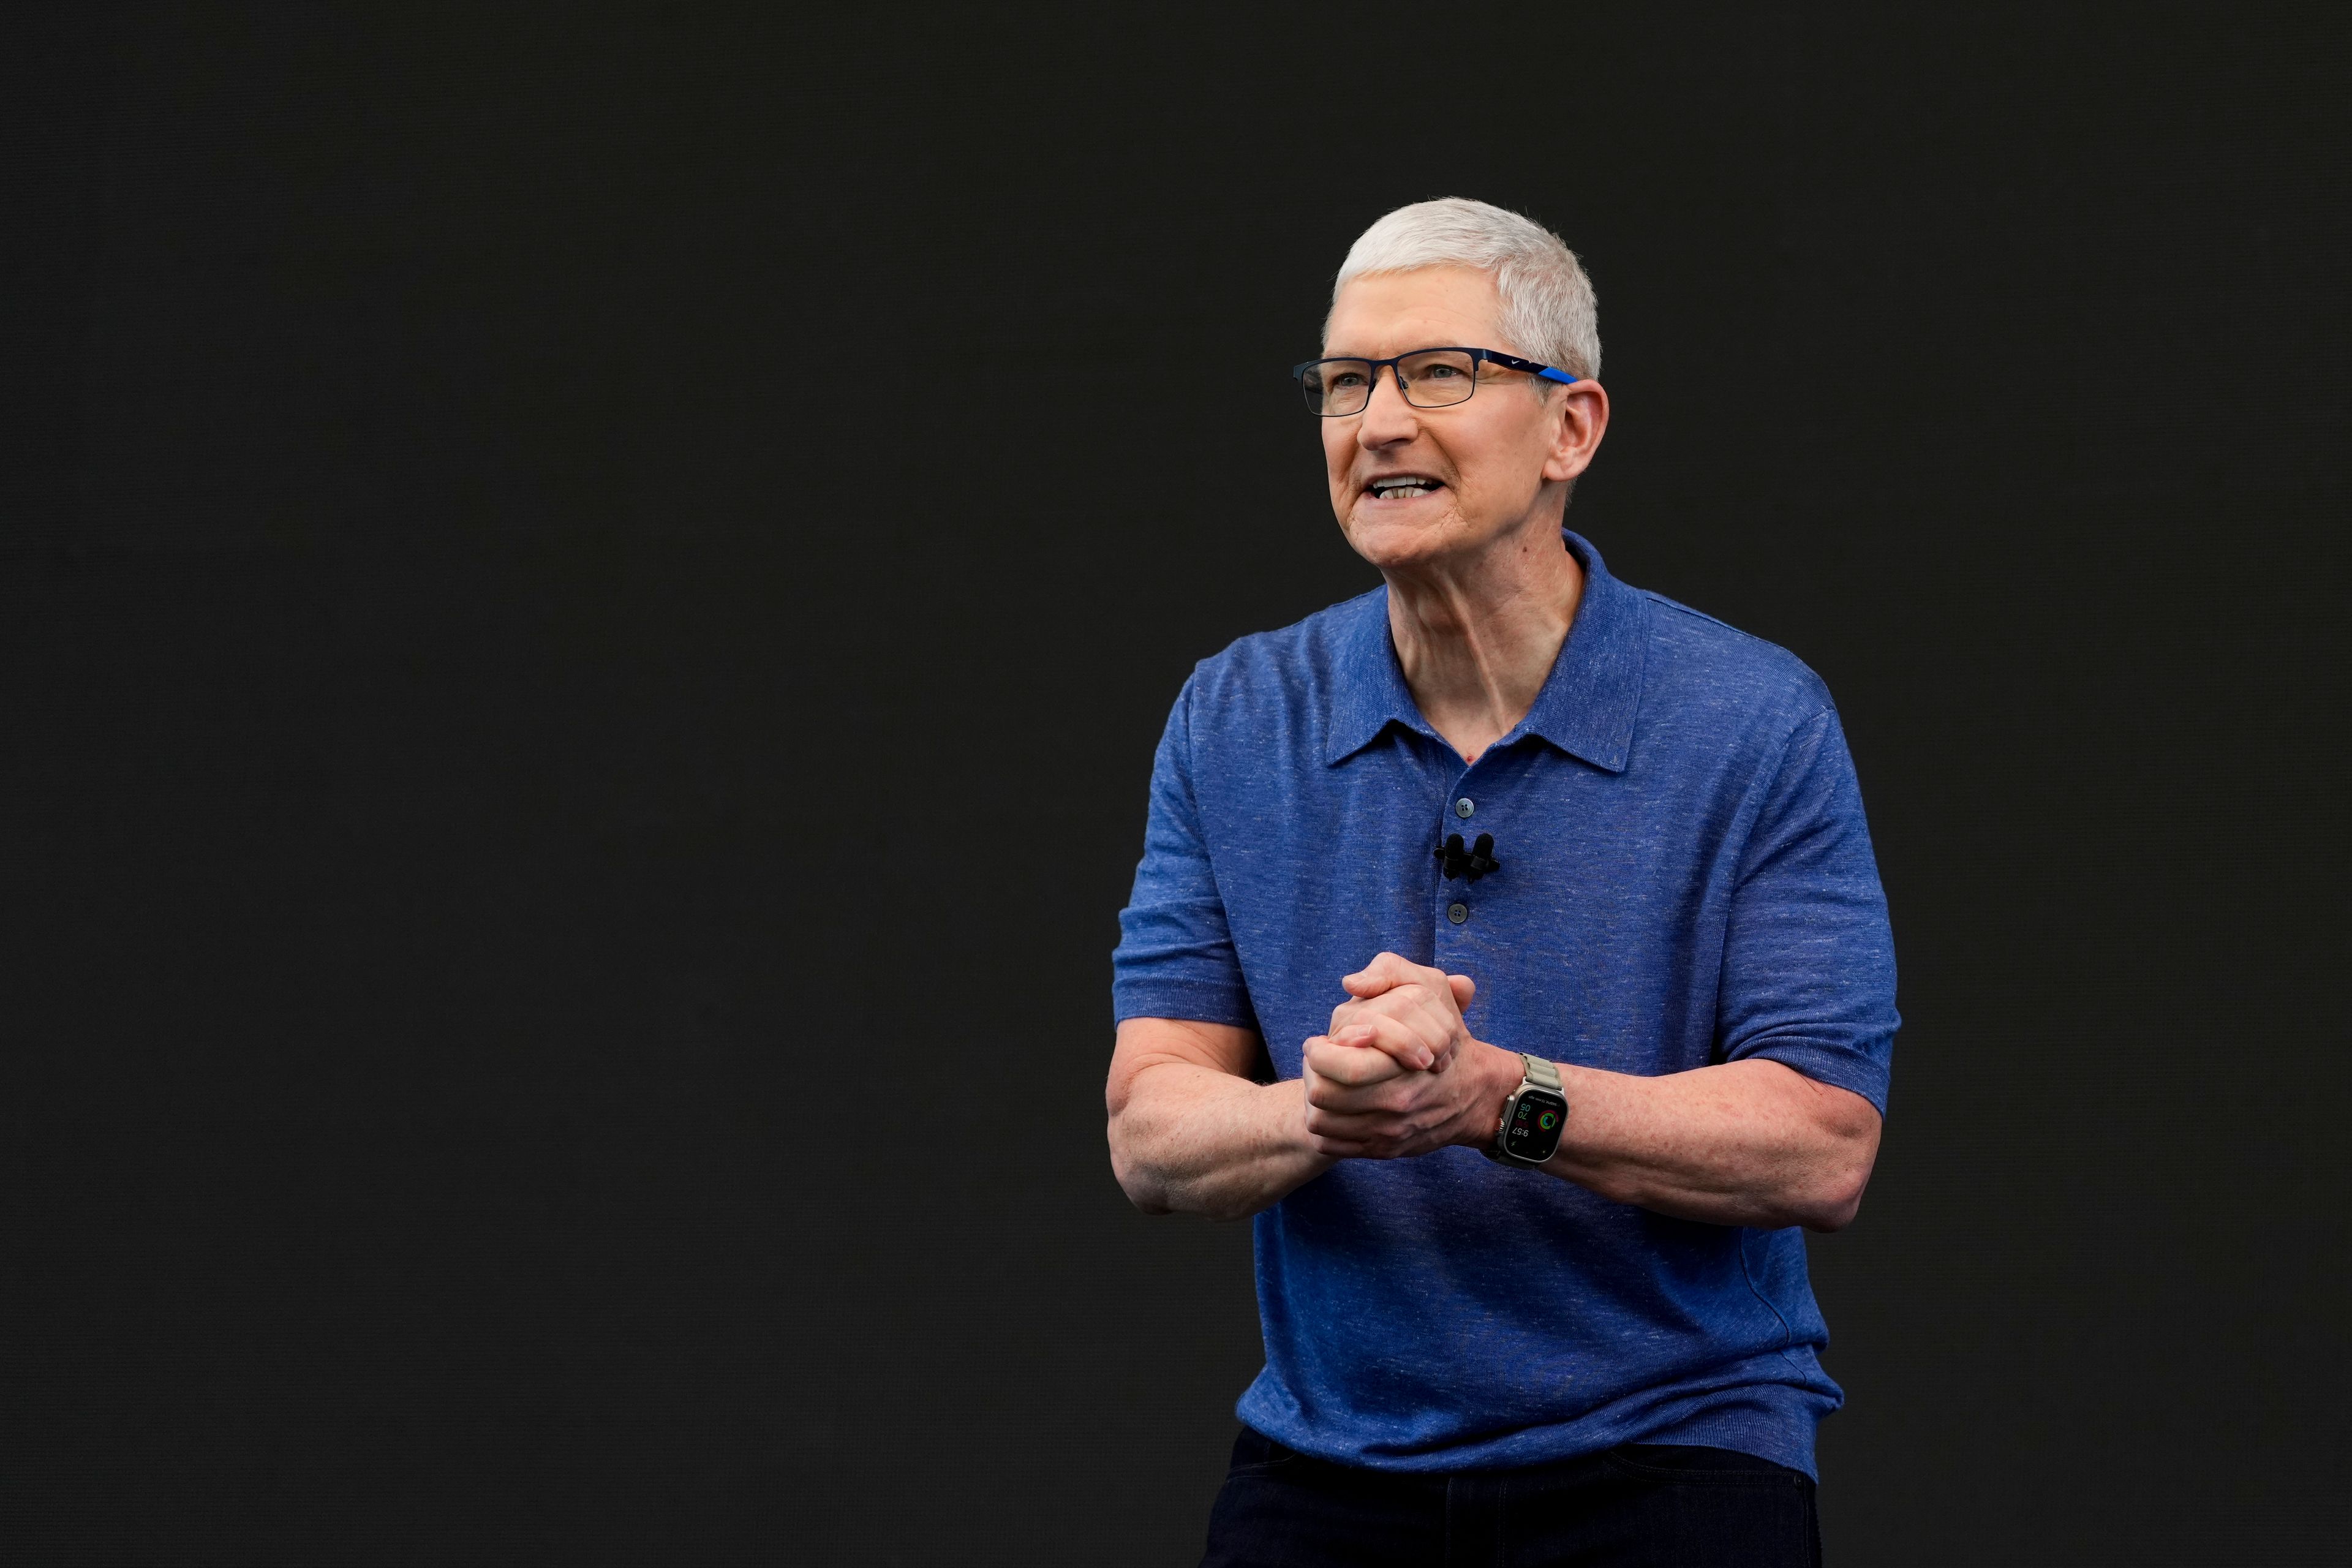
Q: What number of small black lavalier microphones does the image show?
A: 2